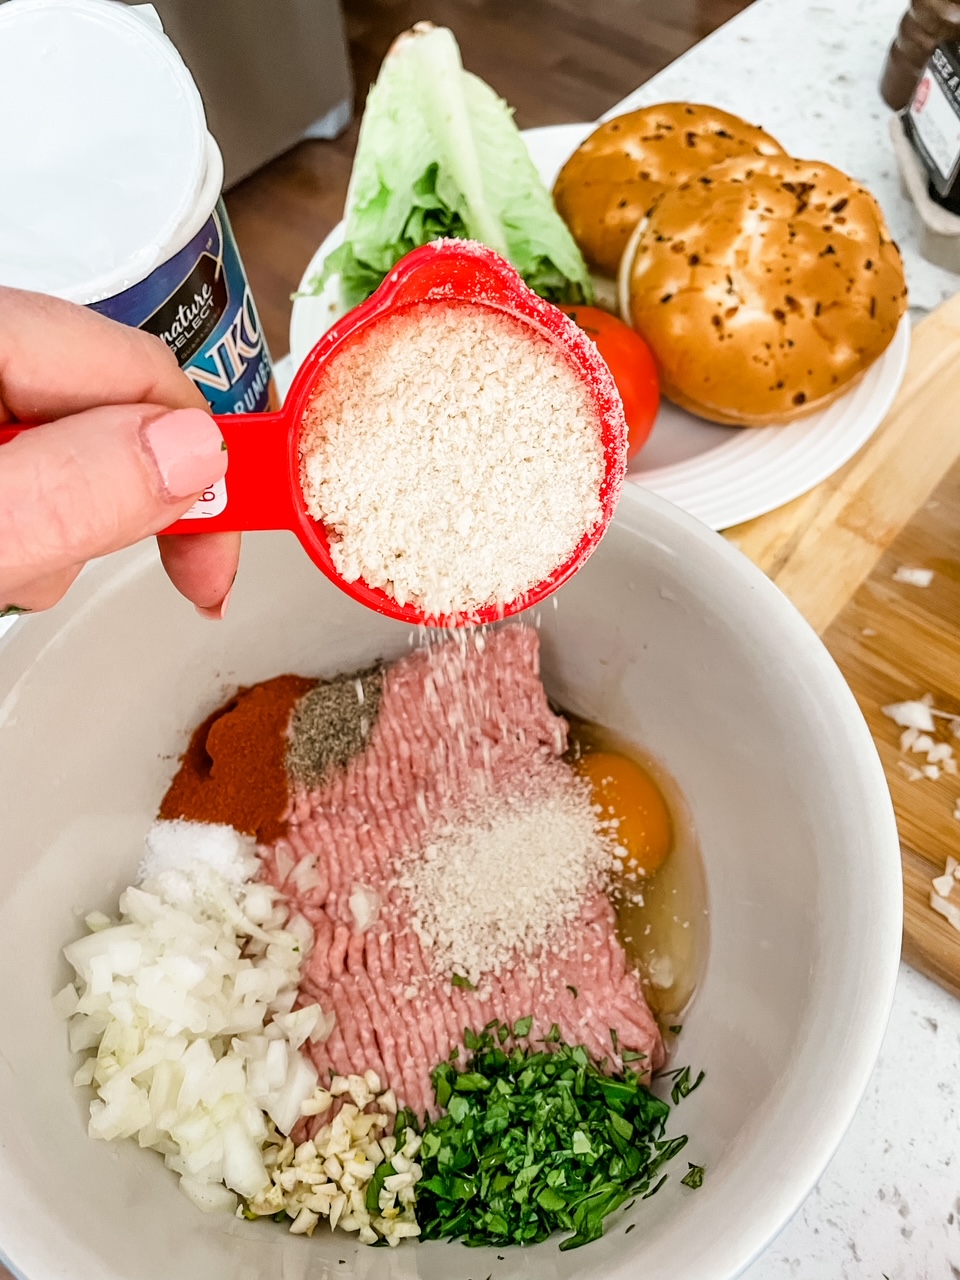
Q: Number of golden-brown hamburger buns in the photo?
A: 2